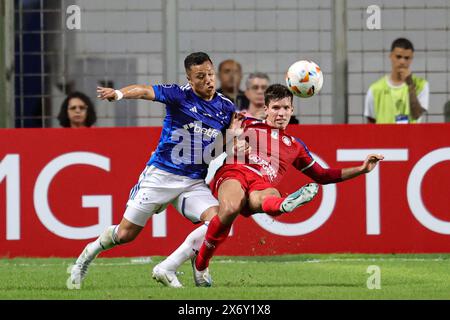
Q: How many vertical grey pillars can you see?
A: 3